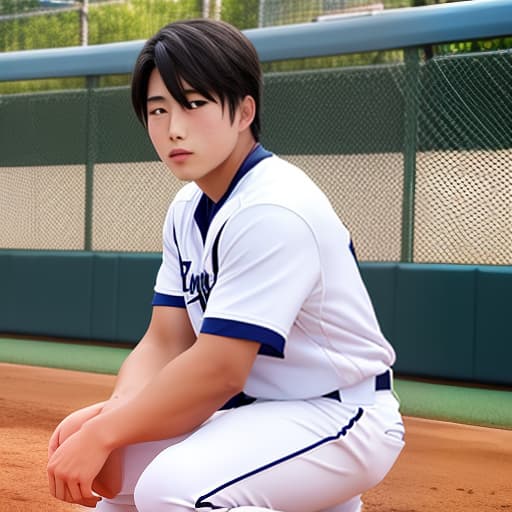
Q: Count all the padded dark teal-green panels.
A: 6